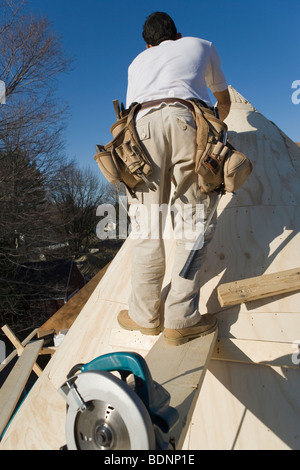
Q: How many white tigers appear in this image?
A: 0